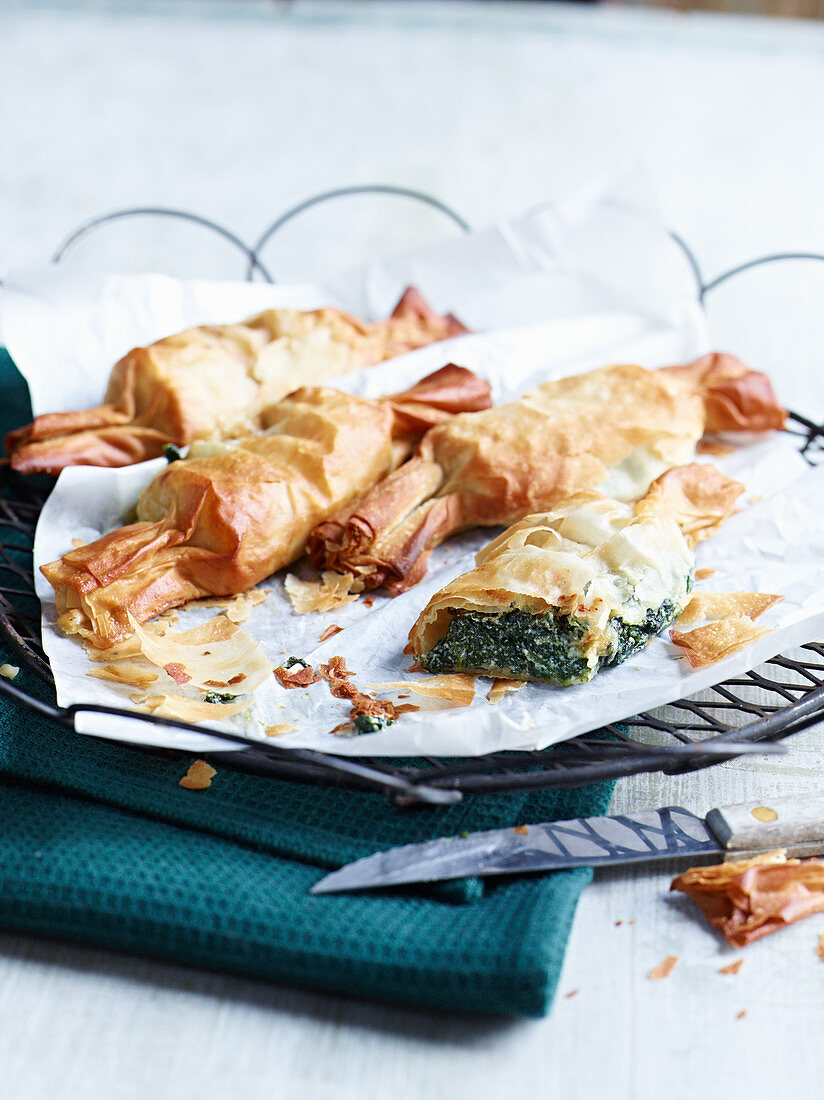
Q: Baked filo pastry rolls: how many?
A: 4